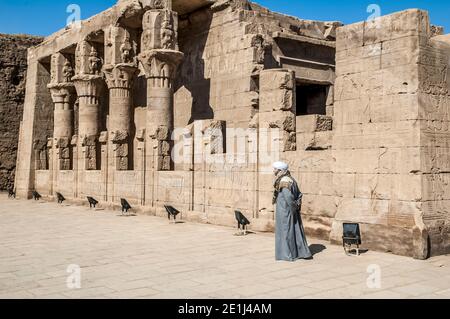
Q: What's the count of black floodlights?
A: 8